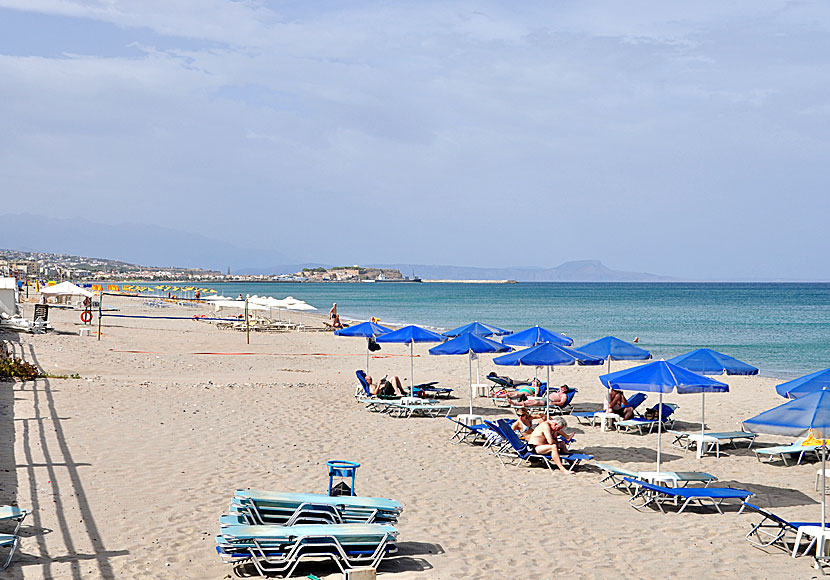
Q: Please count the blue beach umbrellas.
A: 11